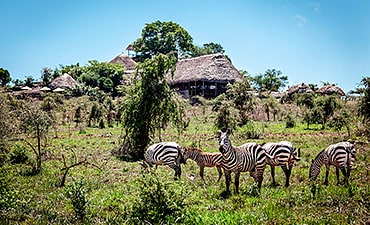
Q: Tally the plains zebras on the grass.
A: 5